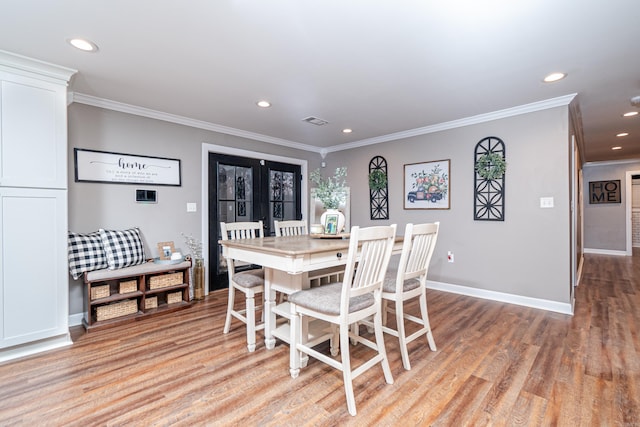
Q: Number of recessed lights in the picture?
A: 7